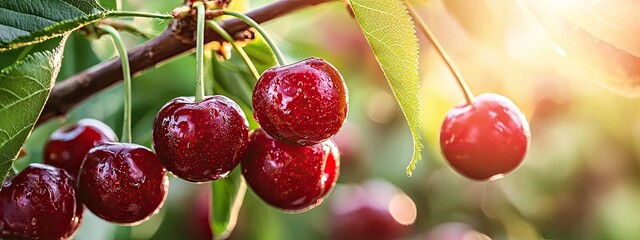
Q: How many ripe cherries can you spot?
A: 7